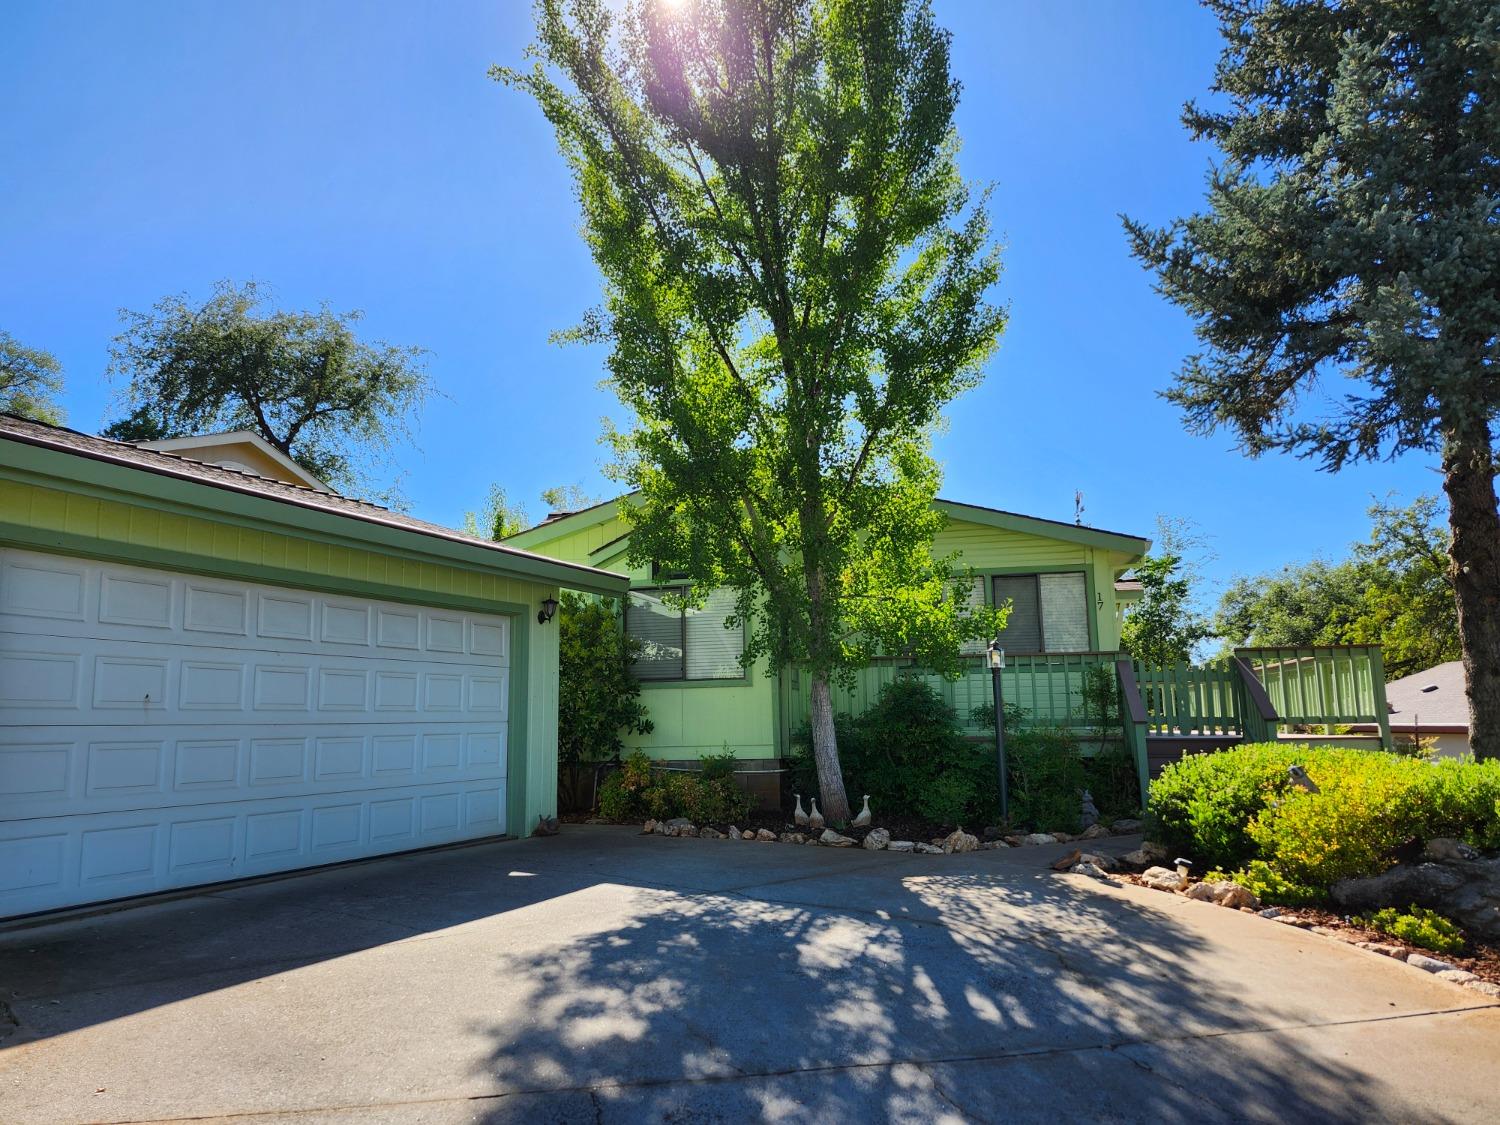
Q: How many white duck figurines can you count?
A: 3